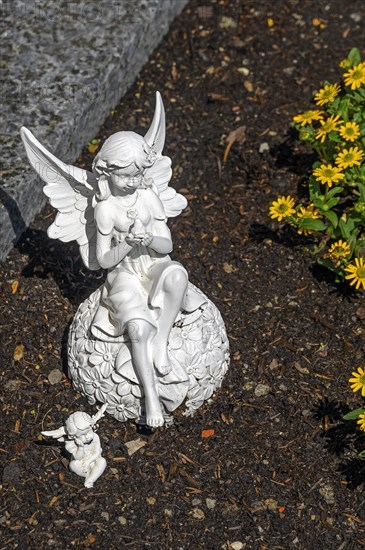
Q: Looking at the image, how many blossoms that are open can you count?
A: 13